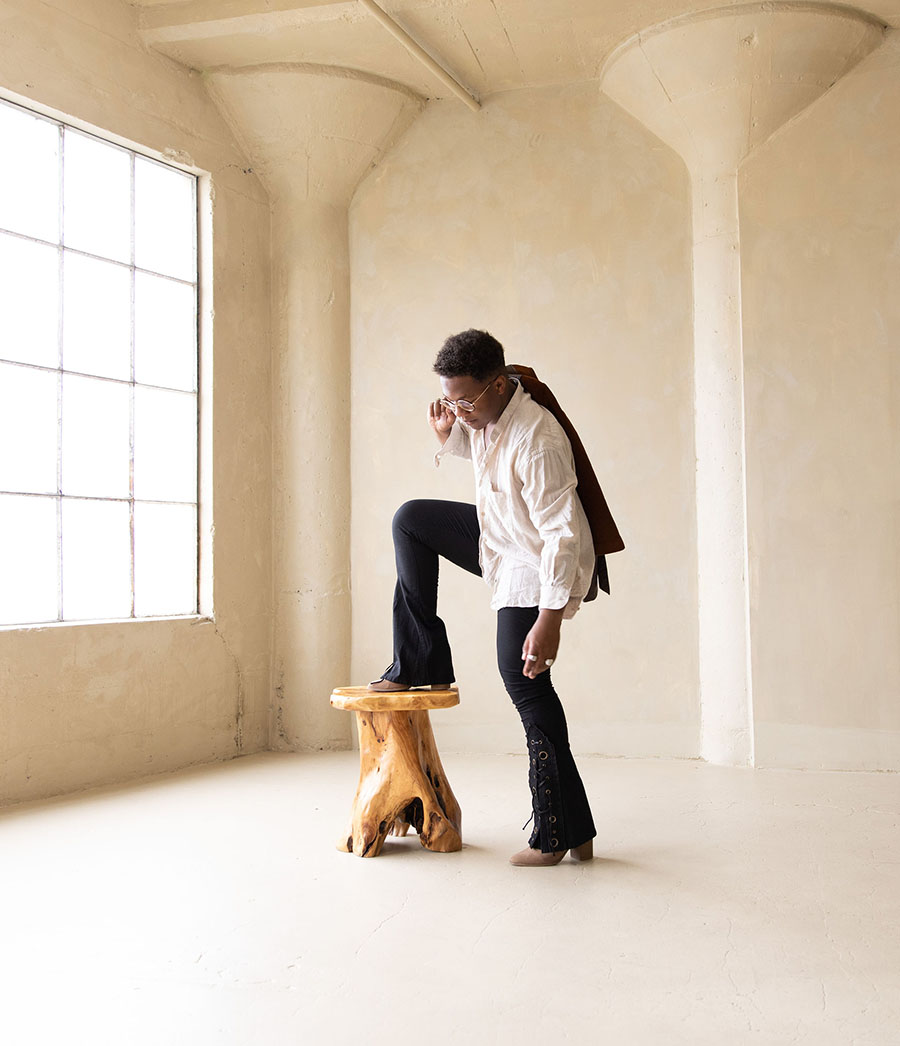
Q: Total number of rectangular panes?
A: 12